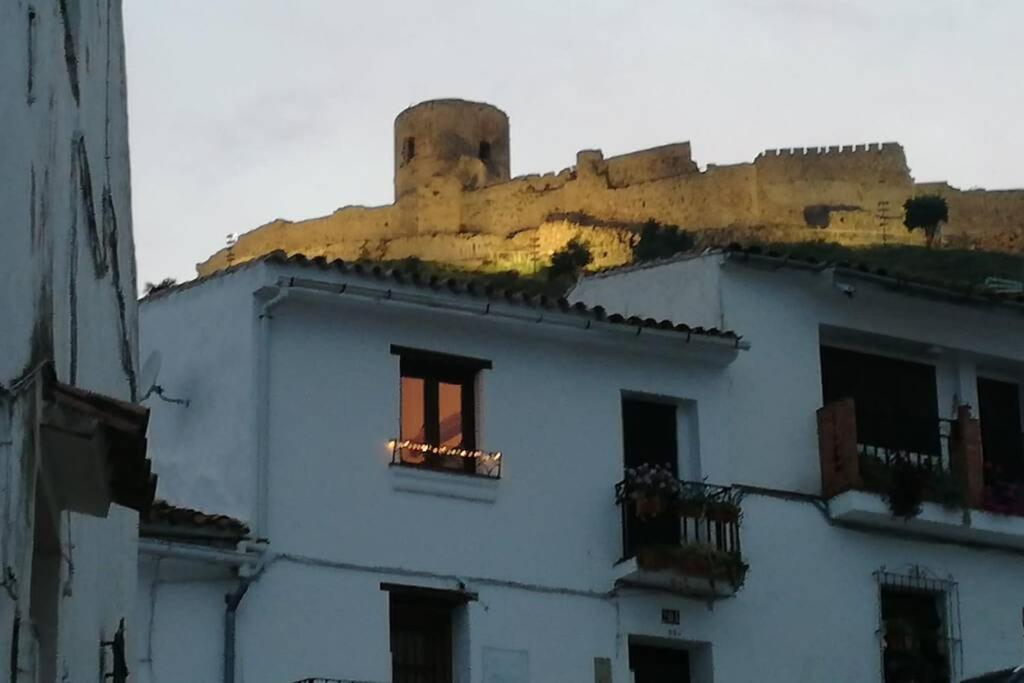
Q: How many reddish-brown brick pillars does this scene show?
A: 2